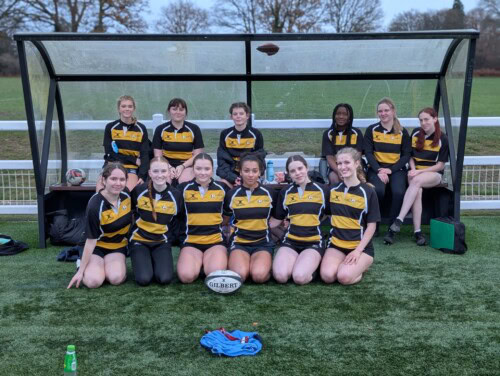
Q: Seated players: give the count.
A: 6